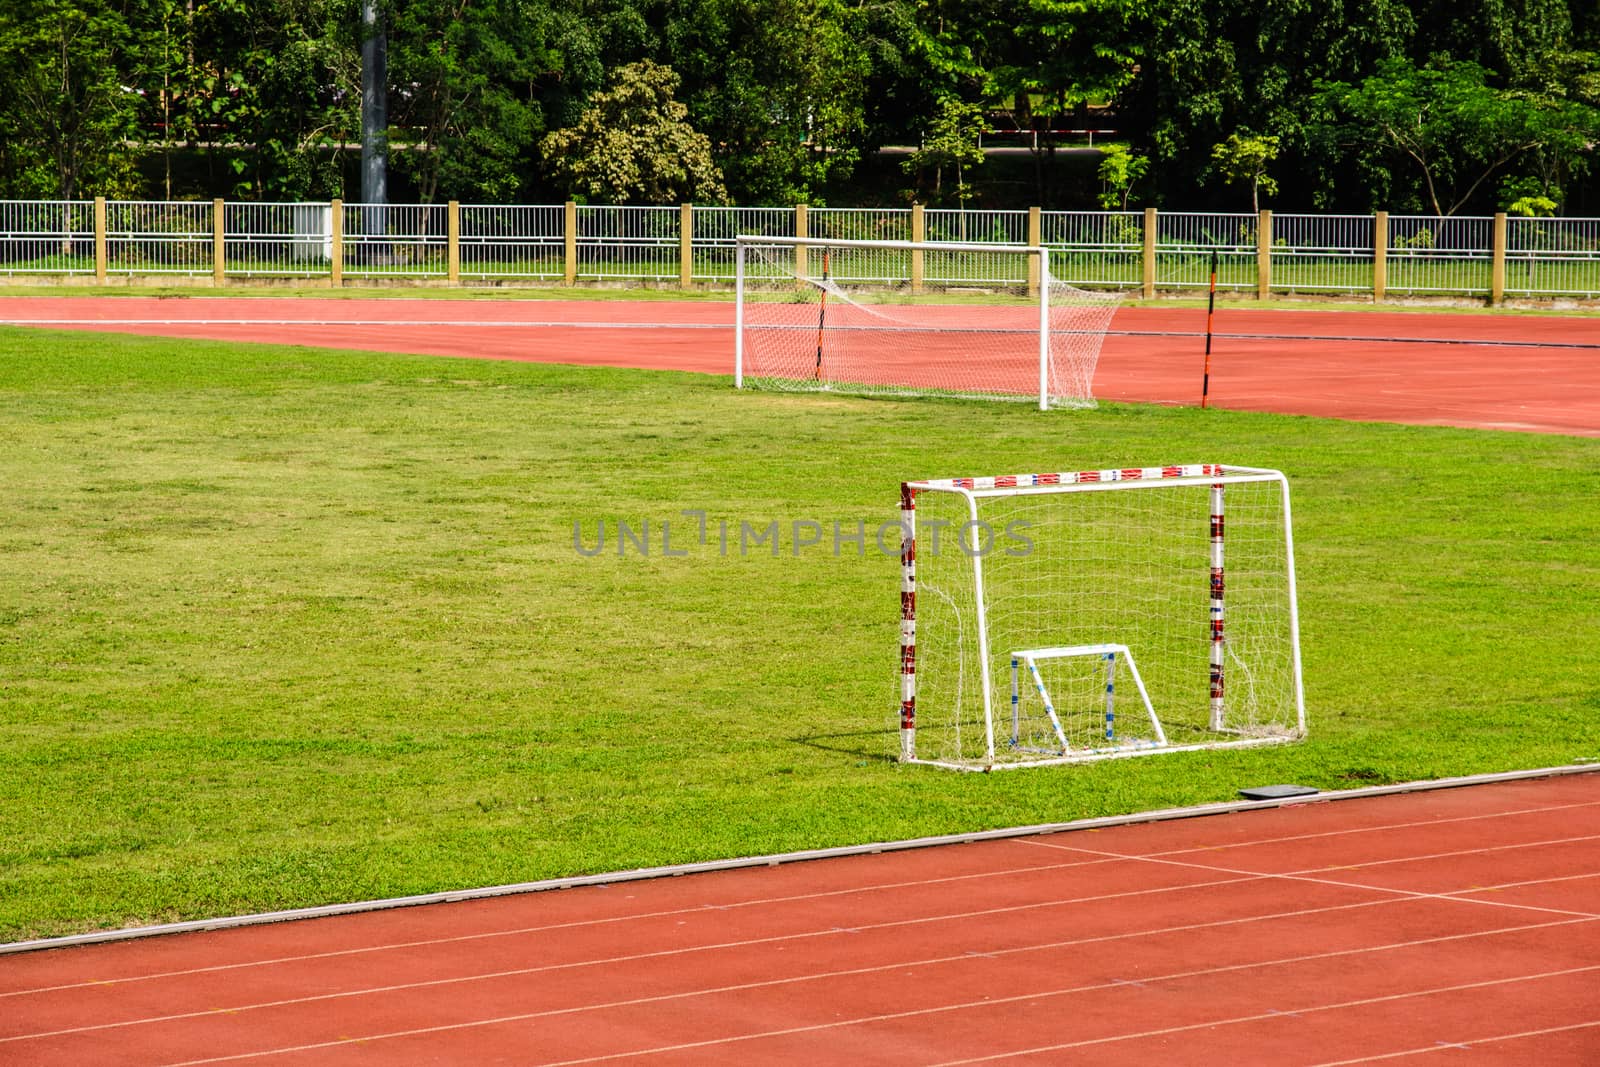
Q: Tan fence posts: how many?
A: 13